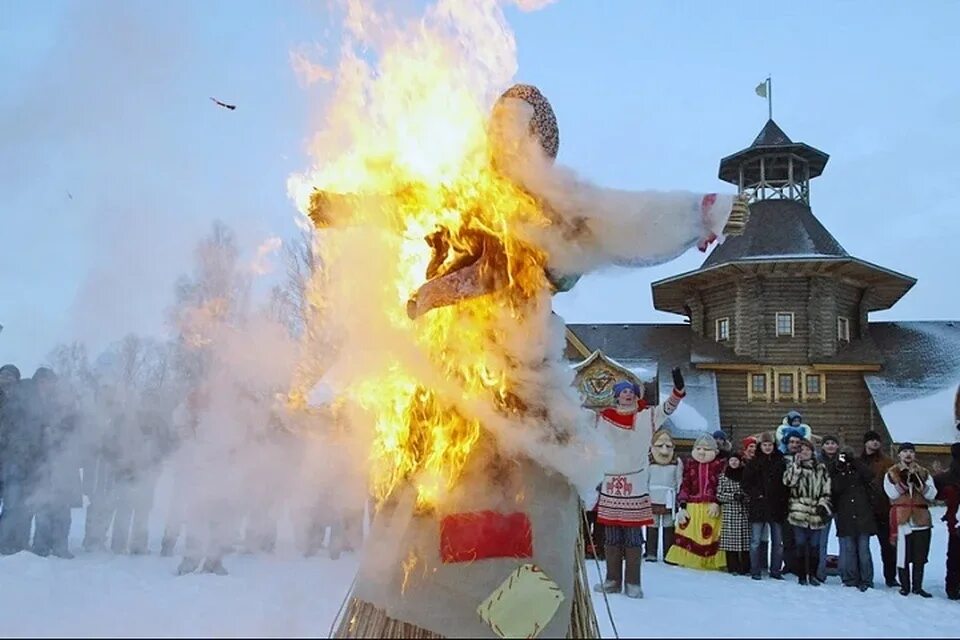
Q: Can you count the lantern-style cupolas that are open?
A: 1